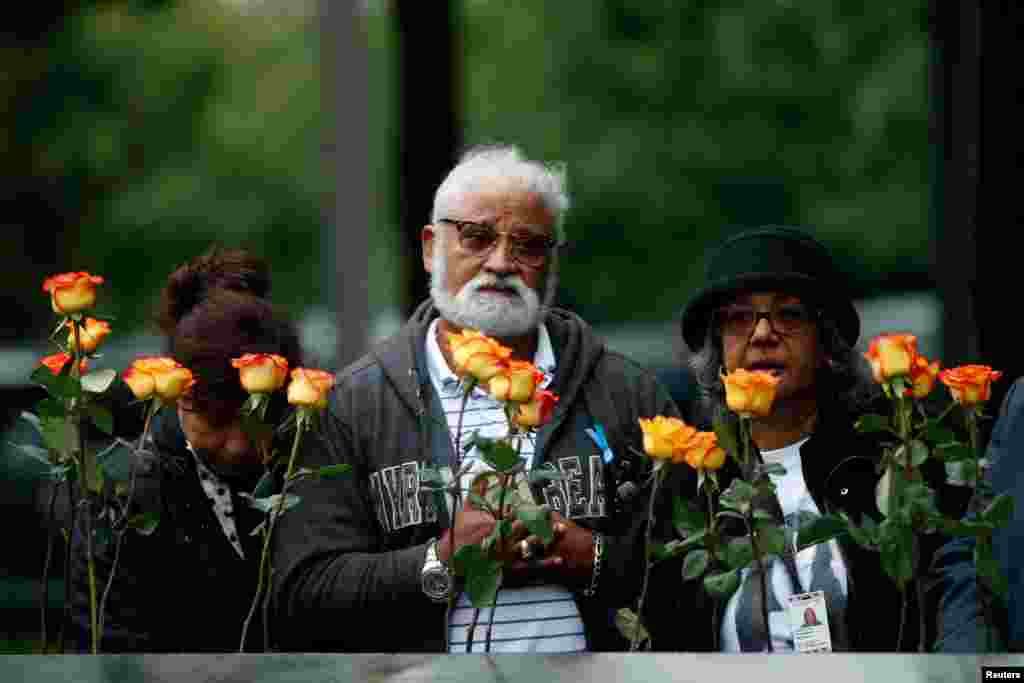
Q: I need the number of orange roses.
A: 15